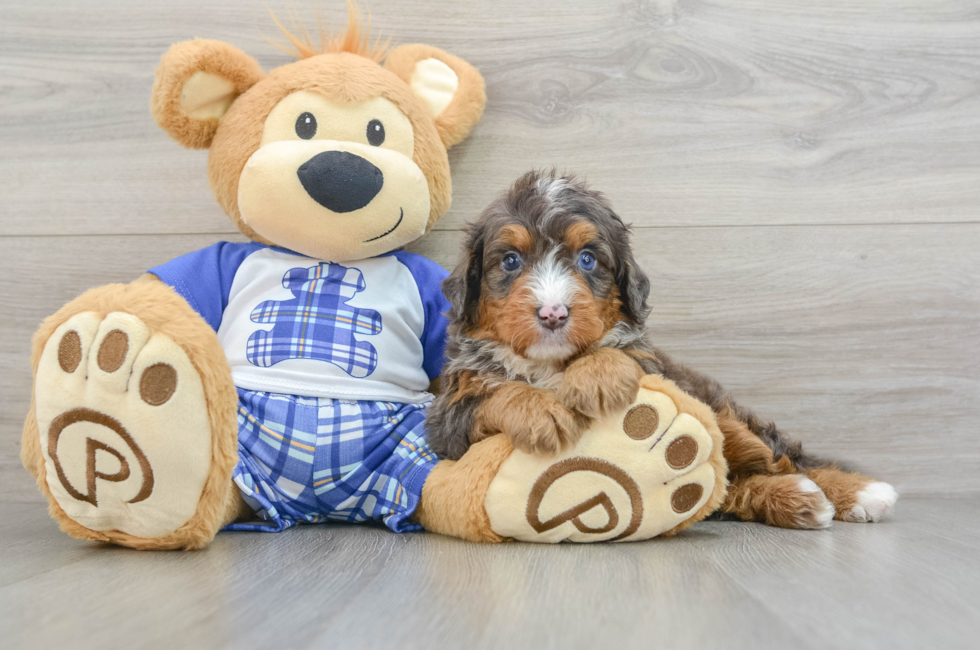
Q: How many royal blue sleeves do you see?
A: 2